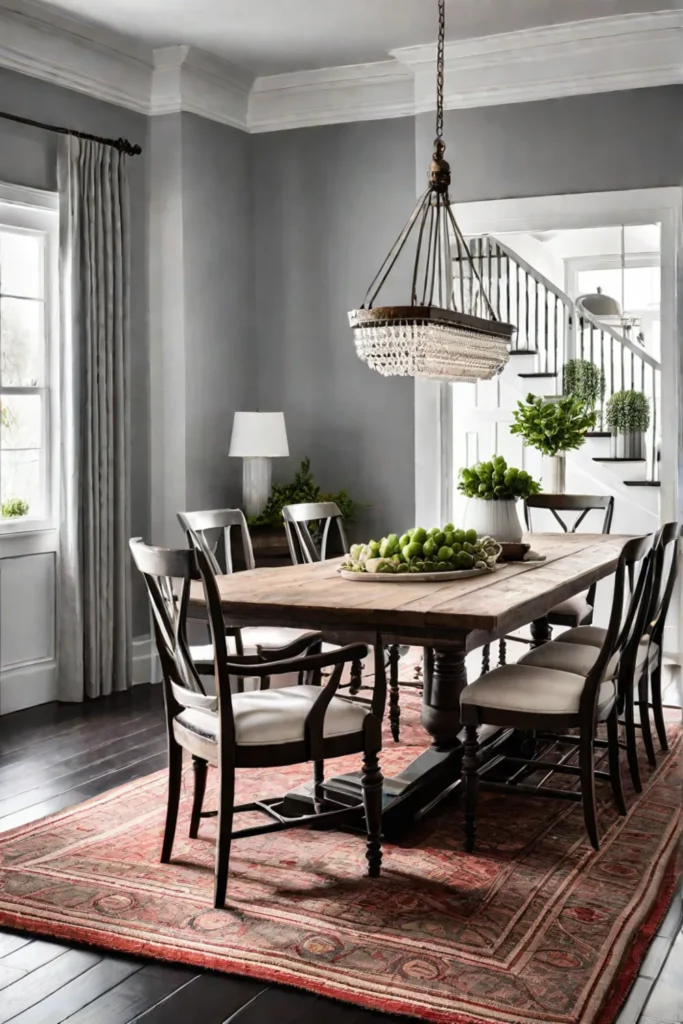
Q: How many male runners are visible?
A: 0